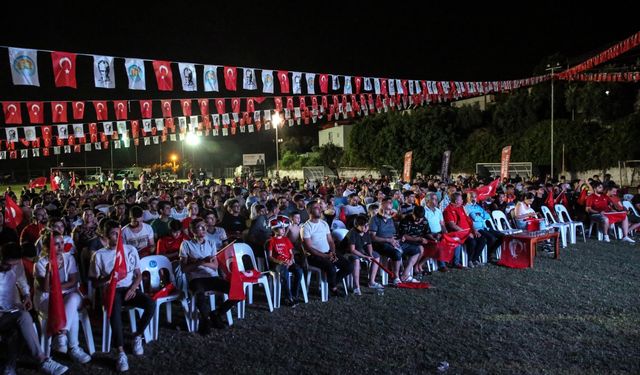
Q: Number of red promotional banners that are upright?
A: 2